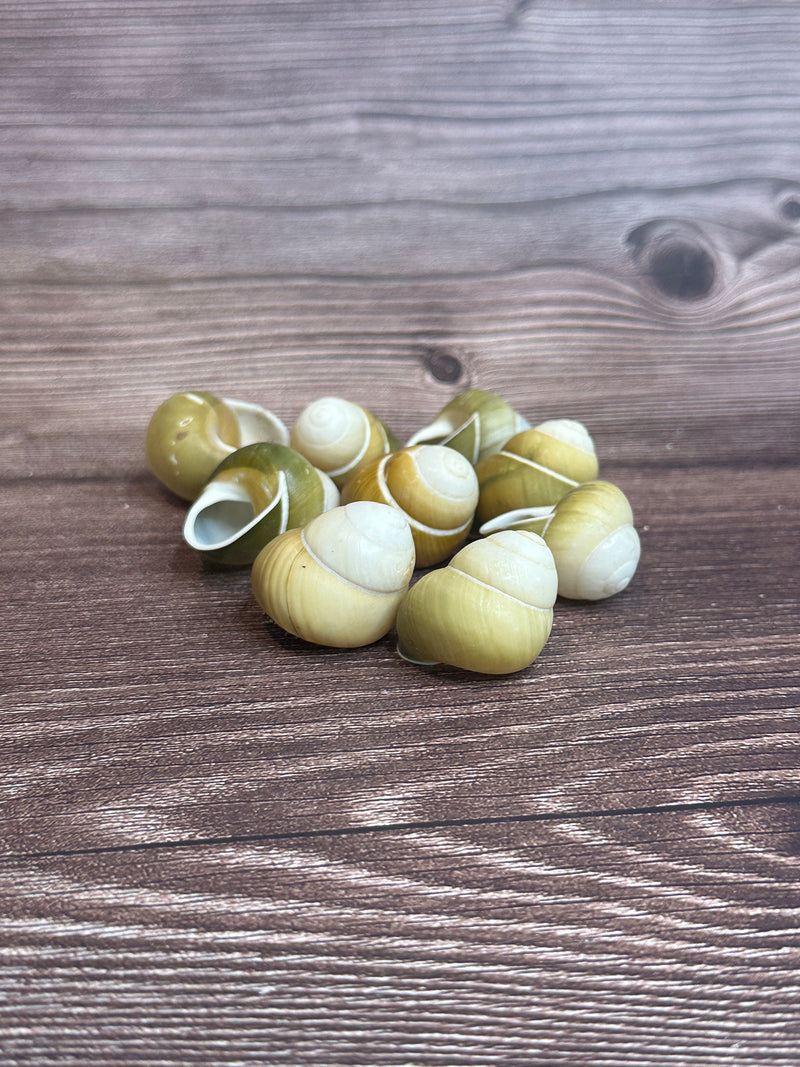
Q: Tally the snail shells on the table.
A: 9